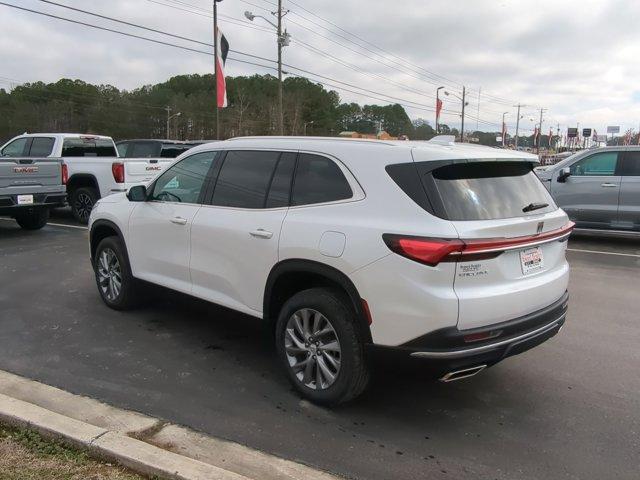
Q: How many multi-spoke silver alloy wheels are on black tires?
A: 2